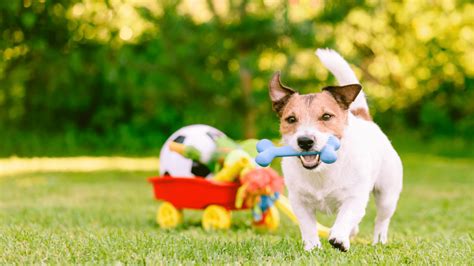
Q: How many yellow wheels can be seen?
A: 3